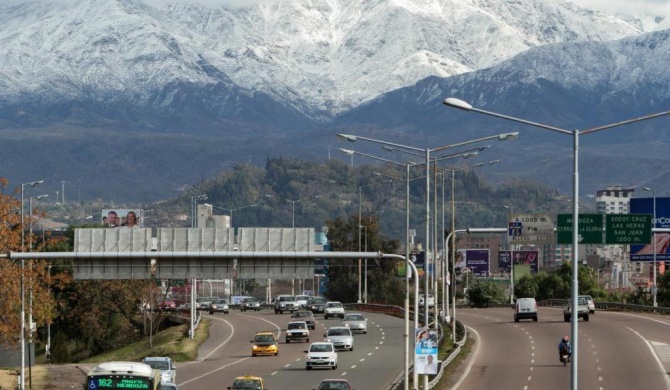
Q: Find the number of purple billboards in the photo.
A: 2